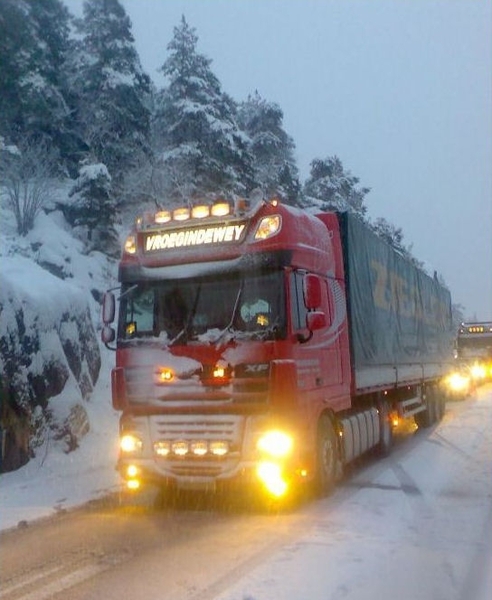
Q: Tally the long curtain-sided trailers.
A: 1